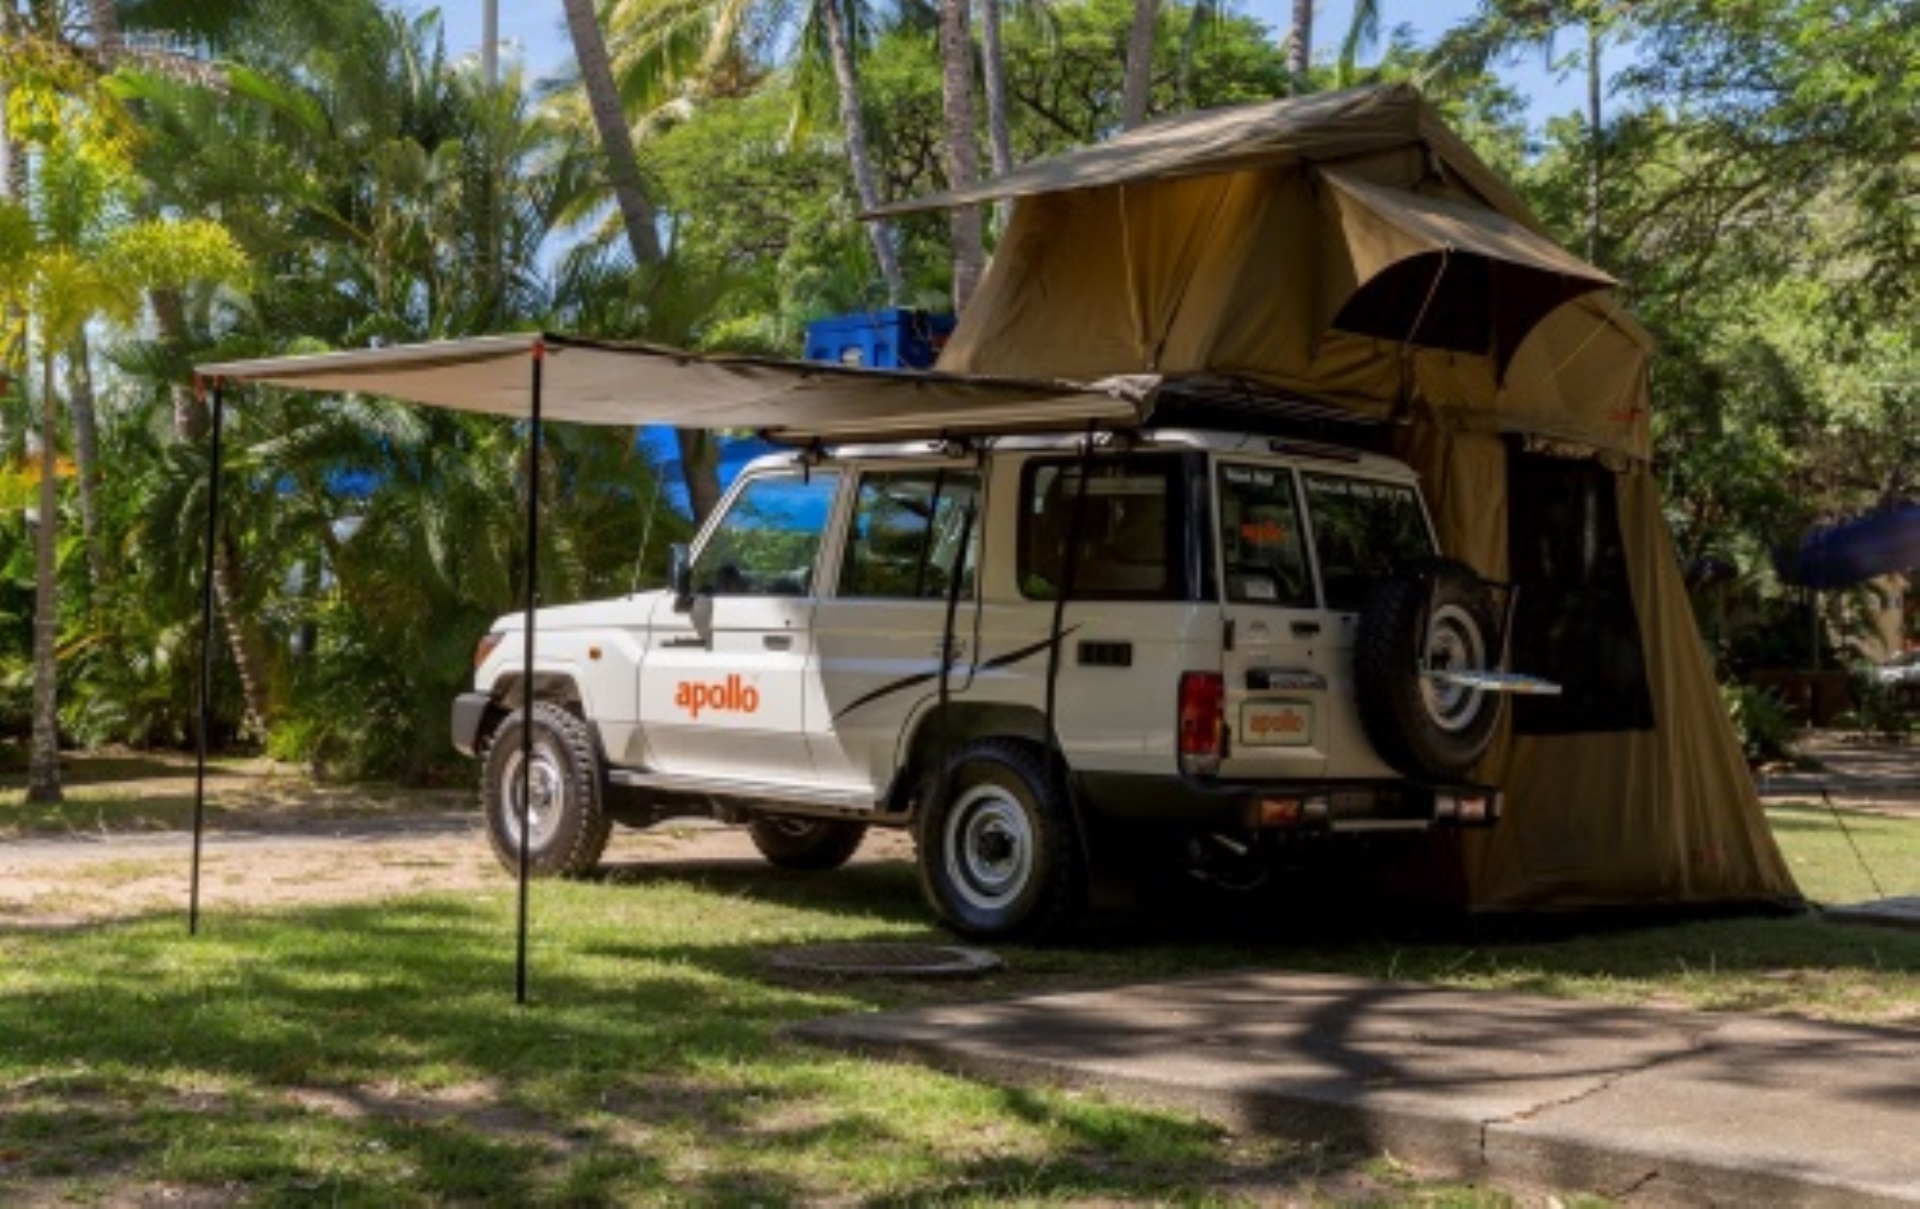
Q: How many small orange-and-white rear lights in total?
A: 2